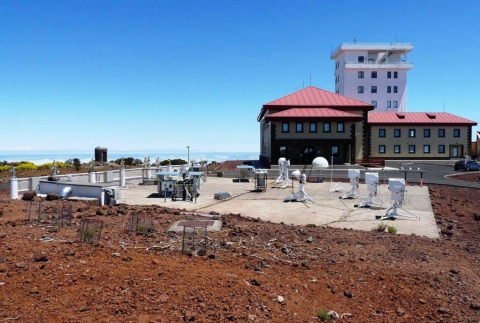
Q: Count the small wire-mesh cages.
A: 5